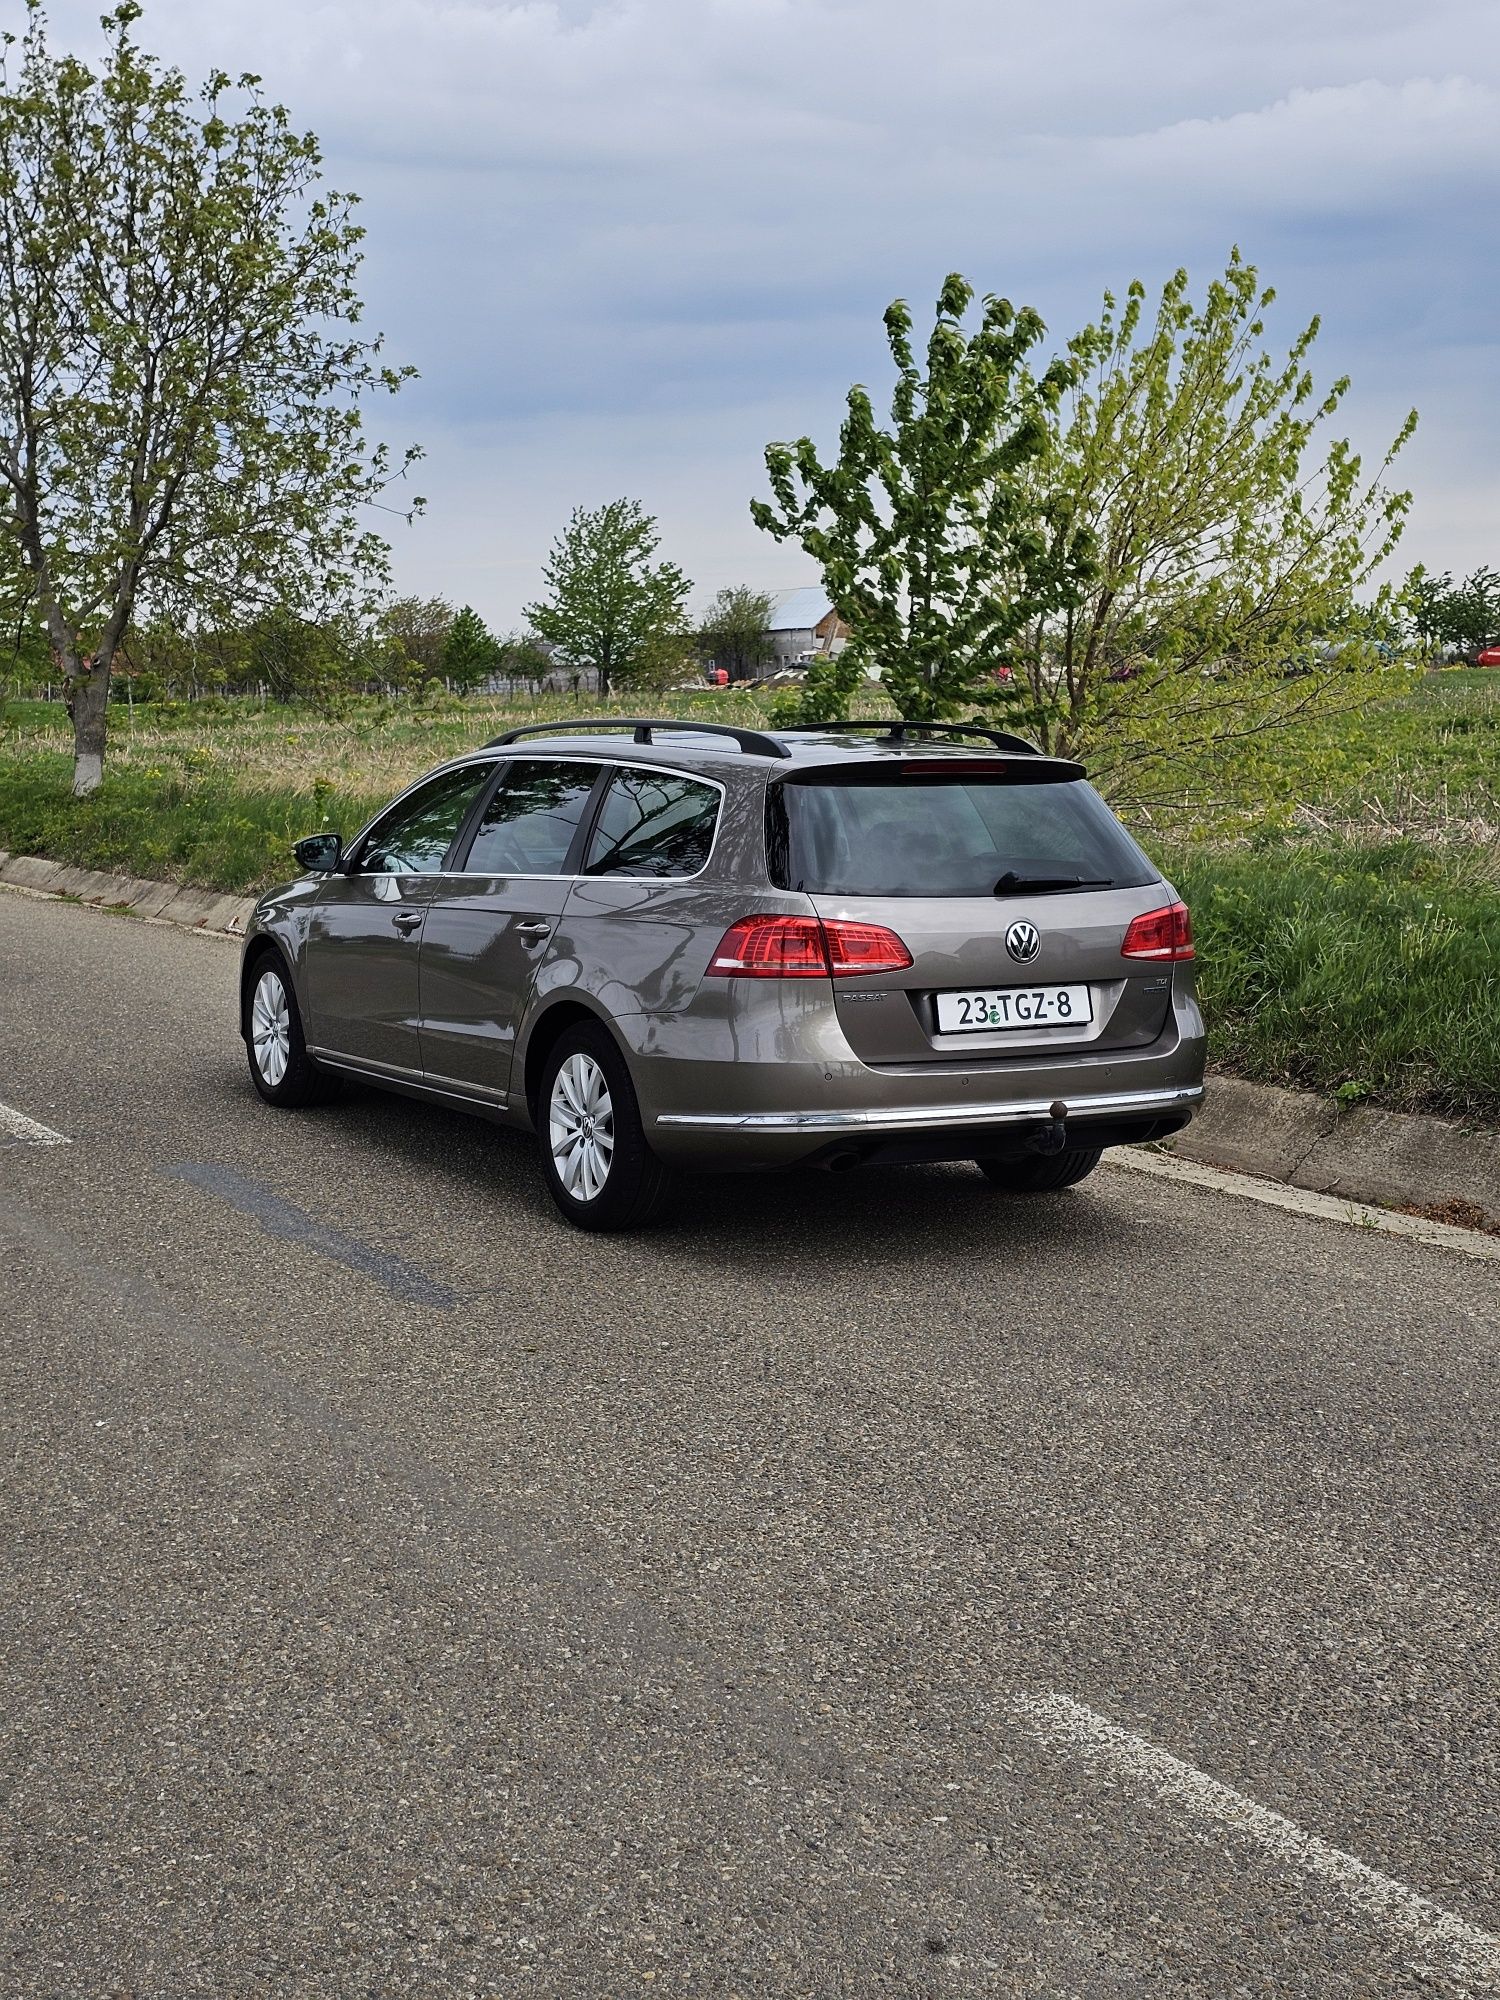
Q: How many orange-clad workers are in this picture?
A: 0